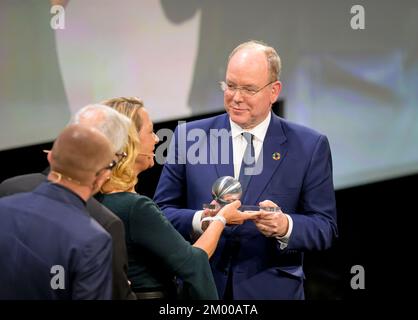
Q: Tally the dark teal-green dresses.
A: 1